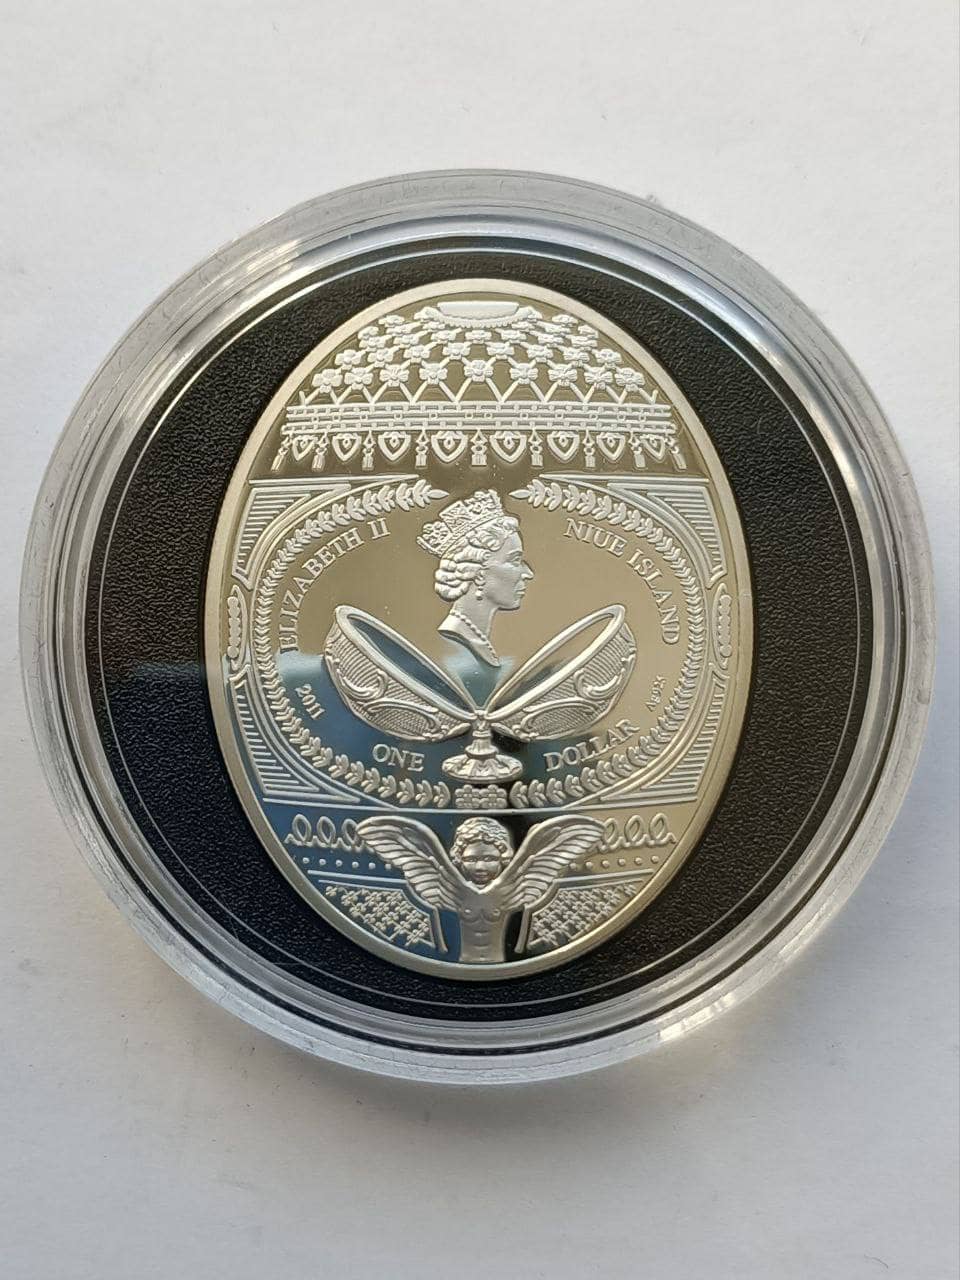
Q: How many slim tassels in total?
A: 9